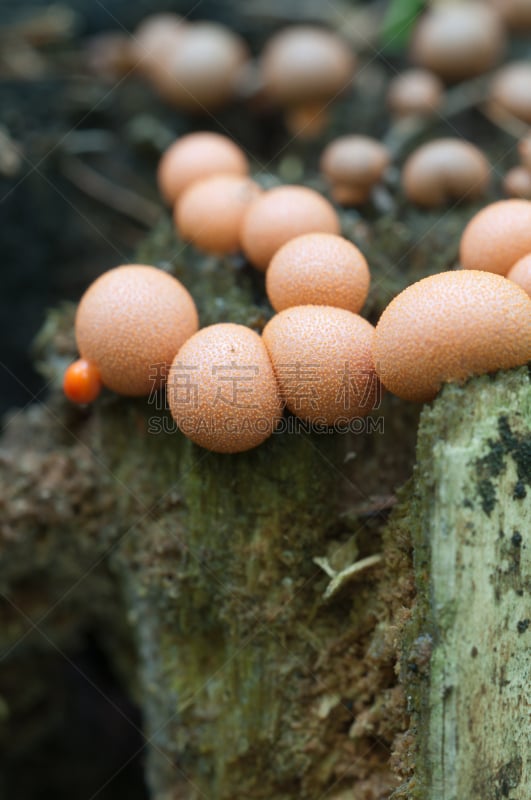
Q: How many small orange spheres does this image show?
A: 1